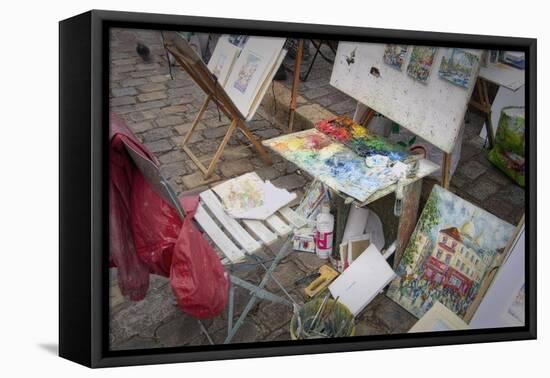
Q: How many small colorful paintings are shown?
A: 3